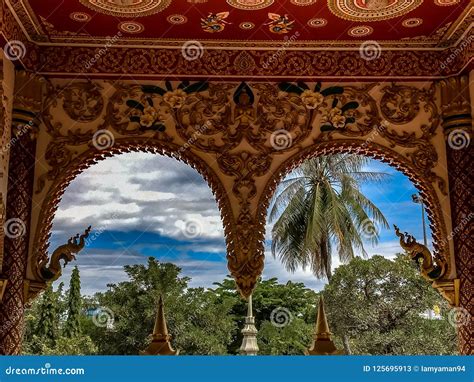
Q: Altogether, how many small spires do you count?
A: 3